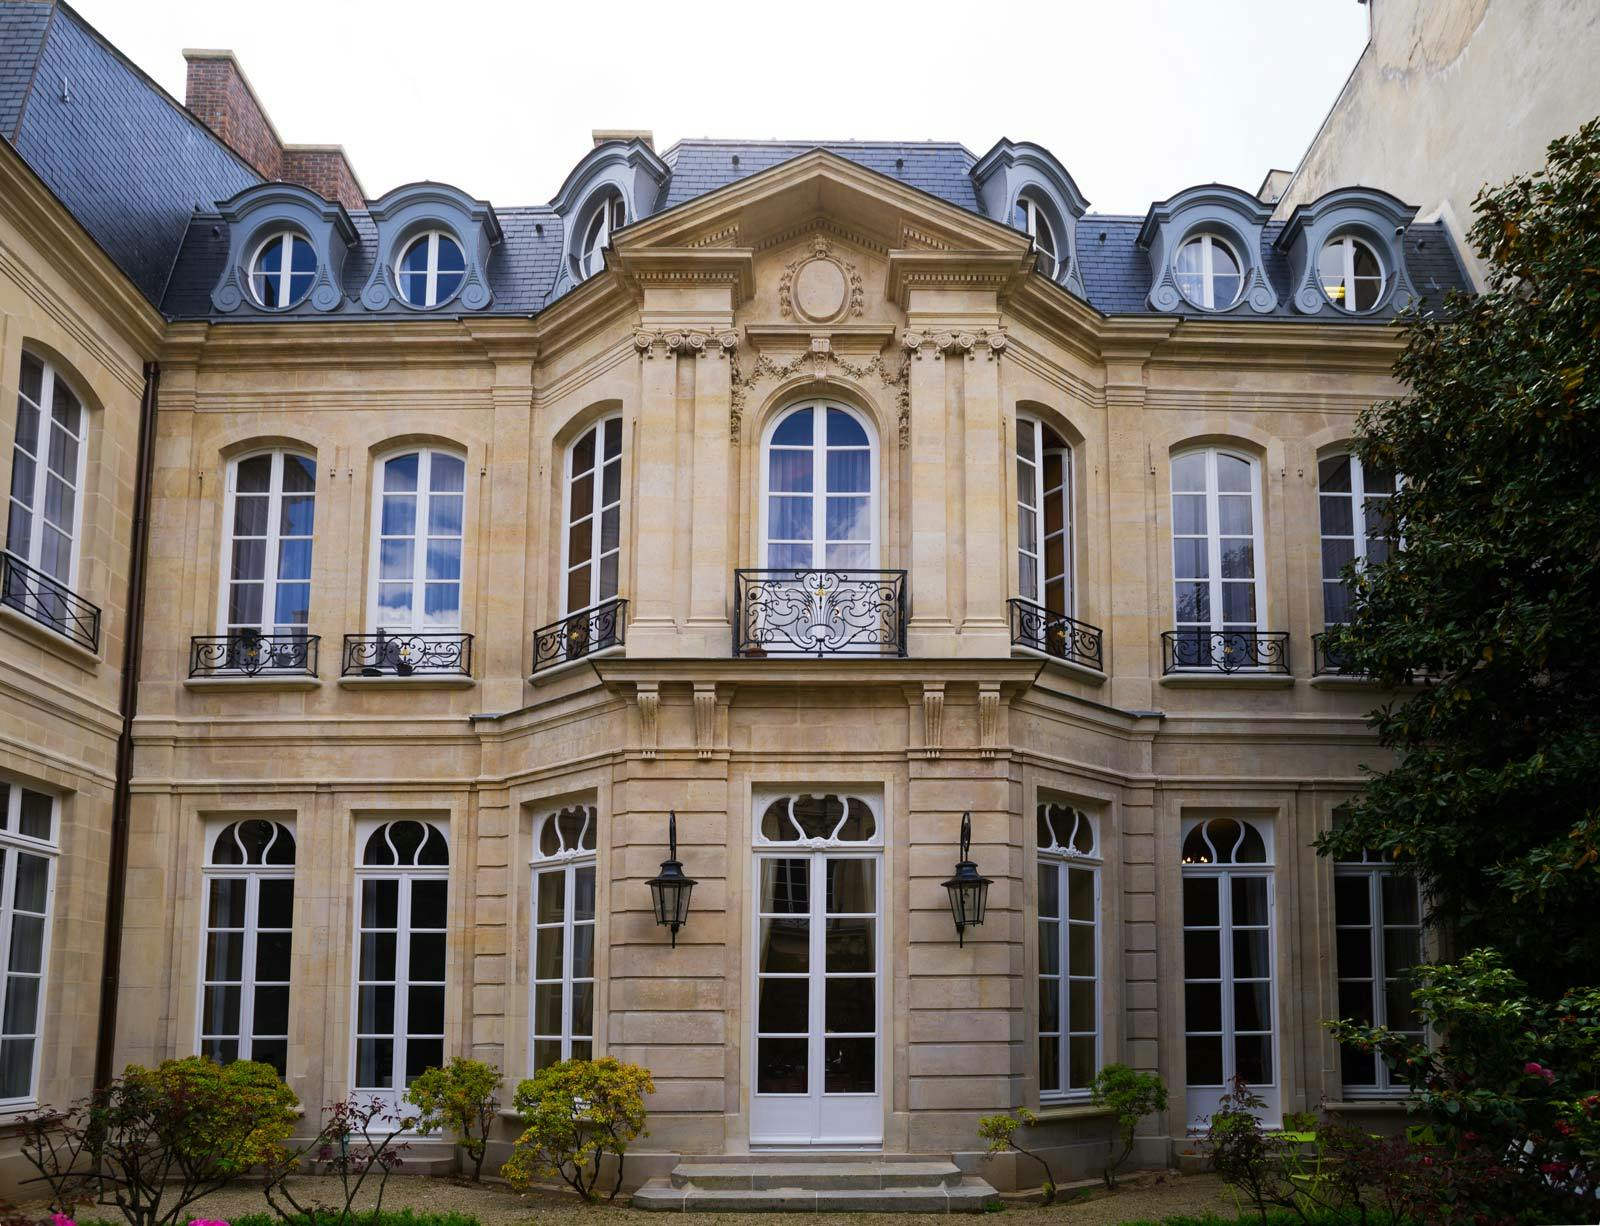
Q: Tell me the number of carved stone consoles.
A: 4